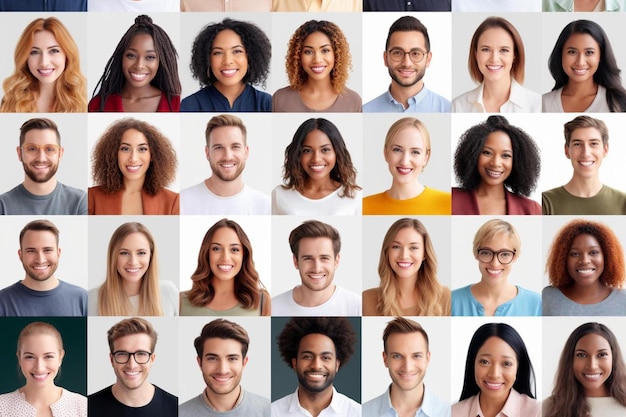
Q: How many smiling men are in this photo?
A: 10